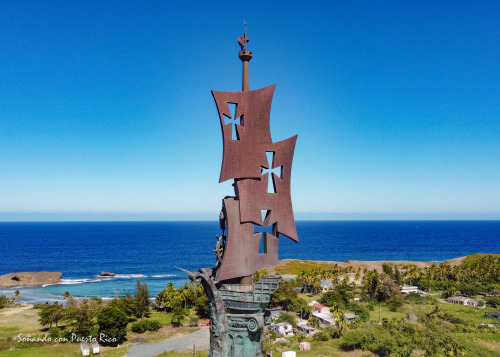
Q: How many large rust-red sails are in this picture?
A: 3